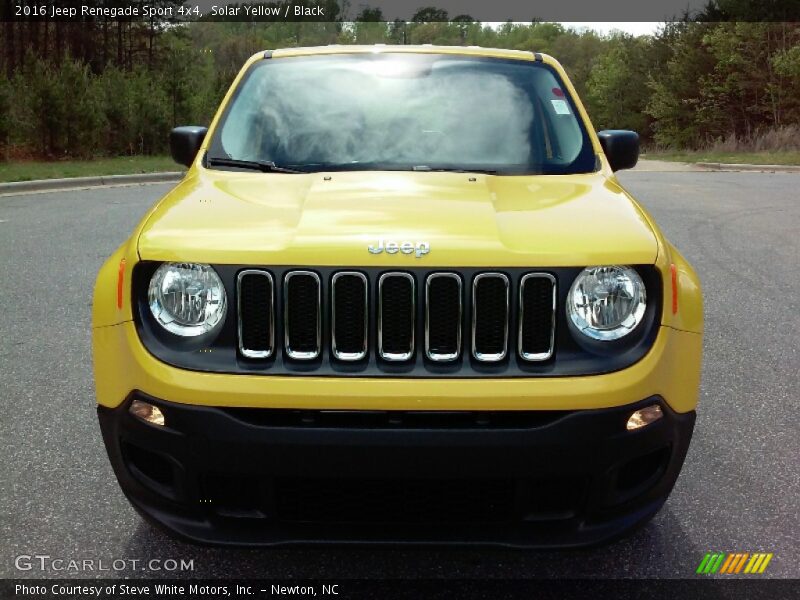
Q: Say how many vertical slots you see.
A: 7